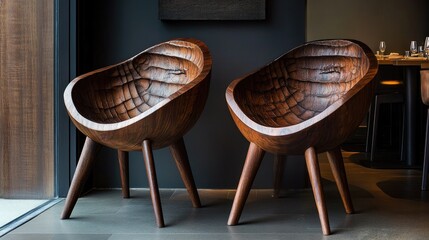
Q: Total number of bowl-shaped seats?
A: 2